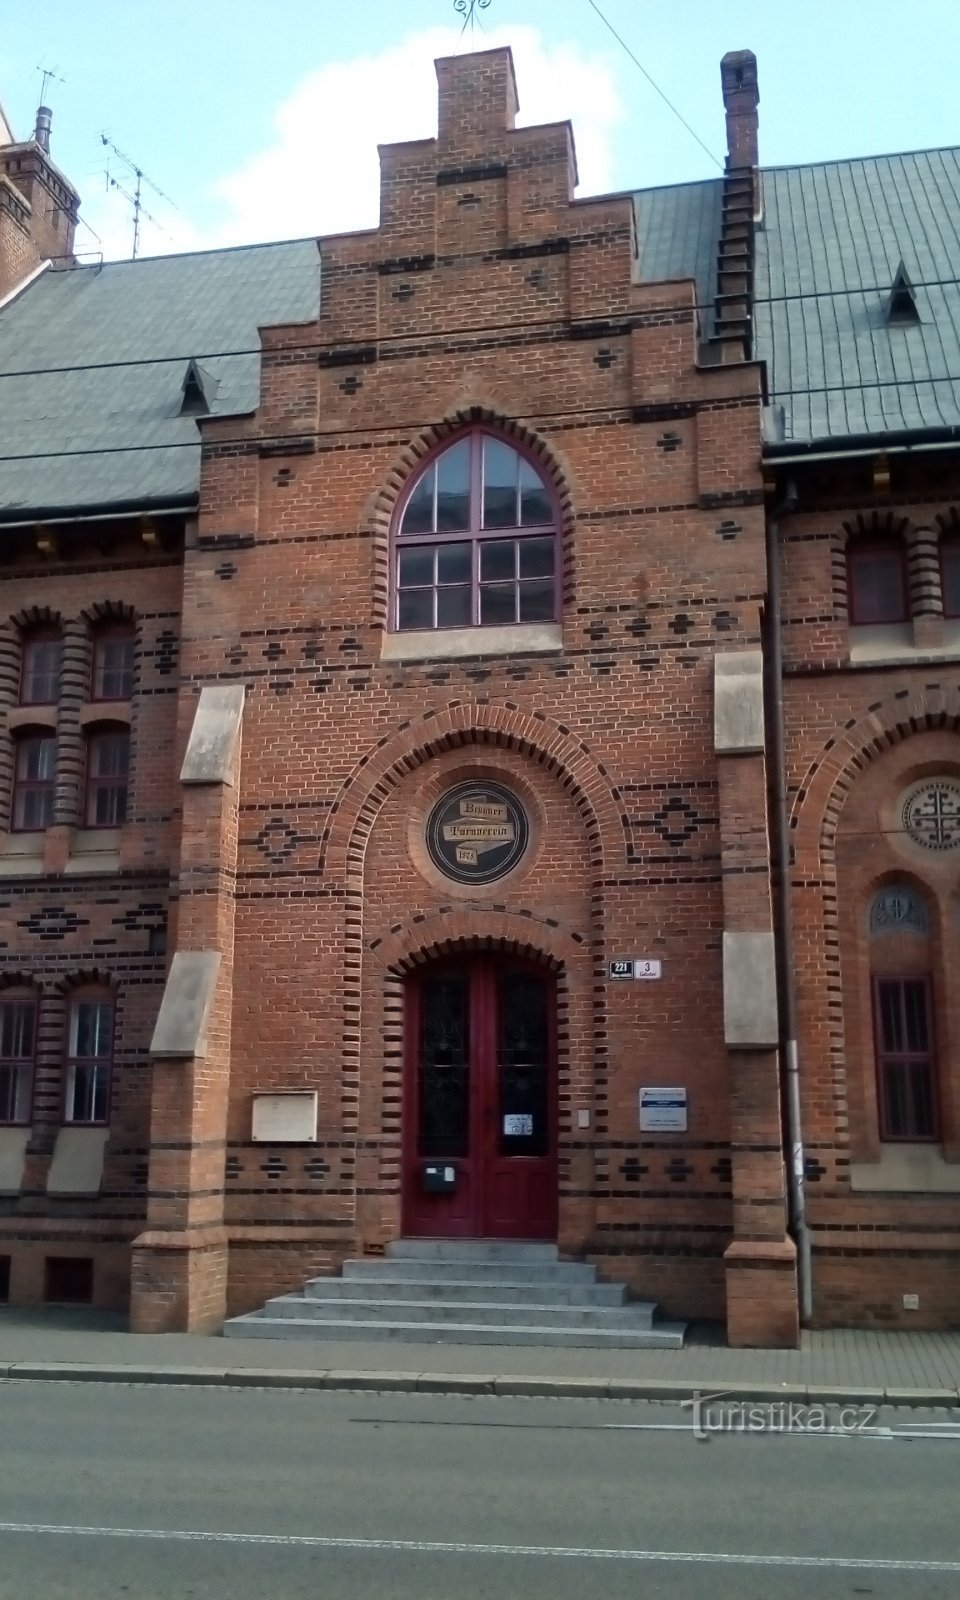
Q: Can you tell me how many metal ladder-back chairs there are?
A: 0